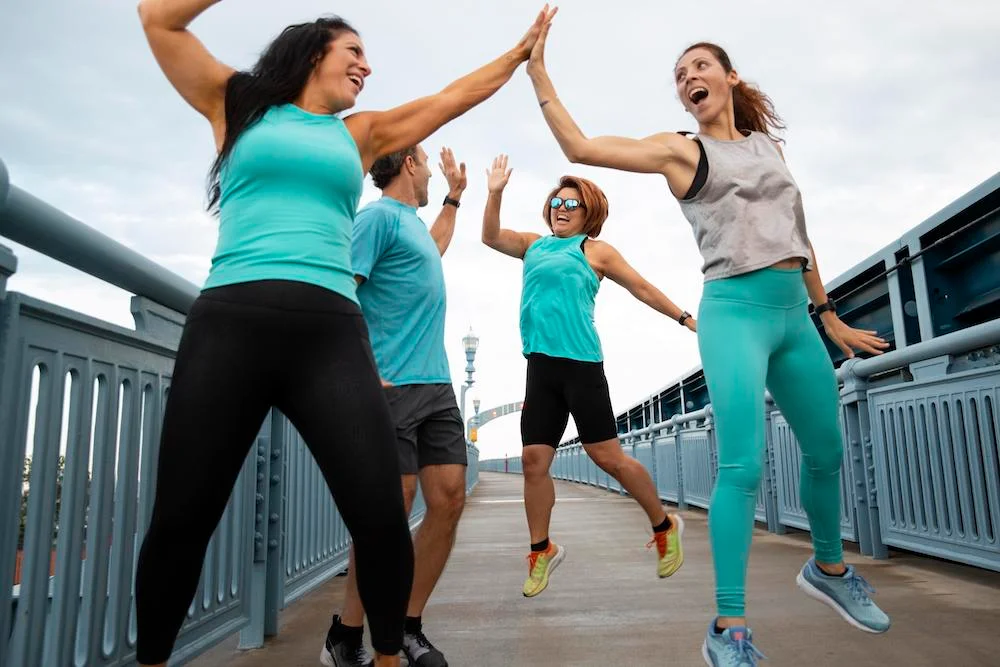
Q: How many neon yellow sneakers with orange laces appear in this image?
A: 2